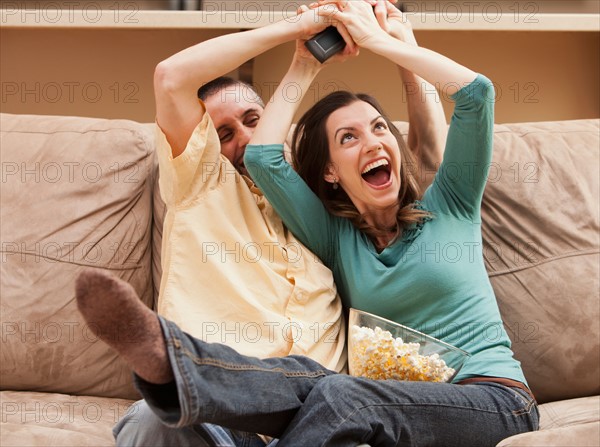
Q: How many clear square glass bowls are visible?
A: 1